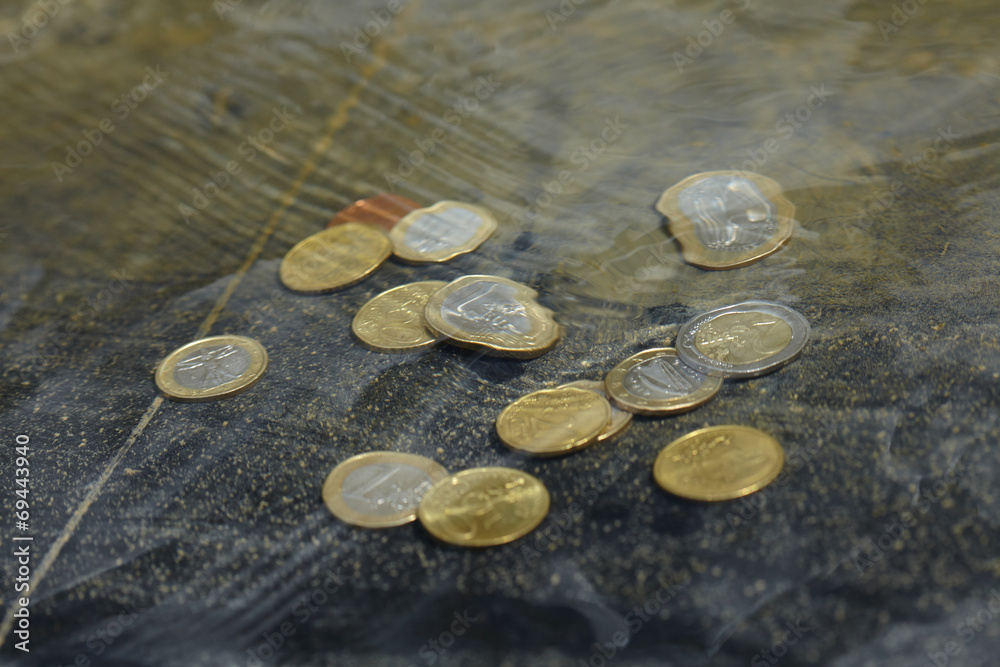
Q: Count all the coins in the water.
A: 14